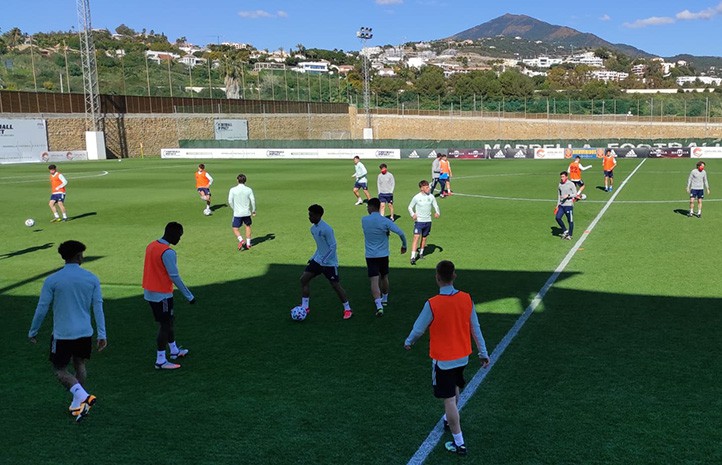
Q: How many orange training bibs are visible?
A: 7